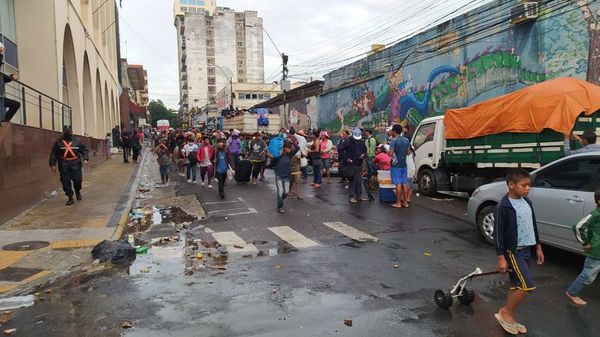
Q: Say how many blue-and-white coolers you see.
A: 1